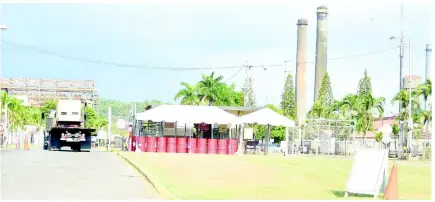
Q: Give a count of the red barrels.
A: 11